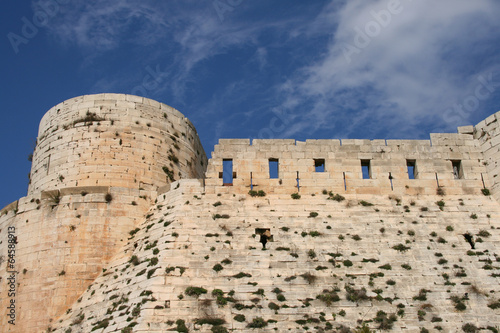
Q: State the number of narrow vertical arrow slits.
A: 6